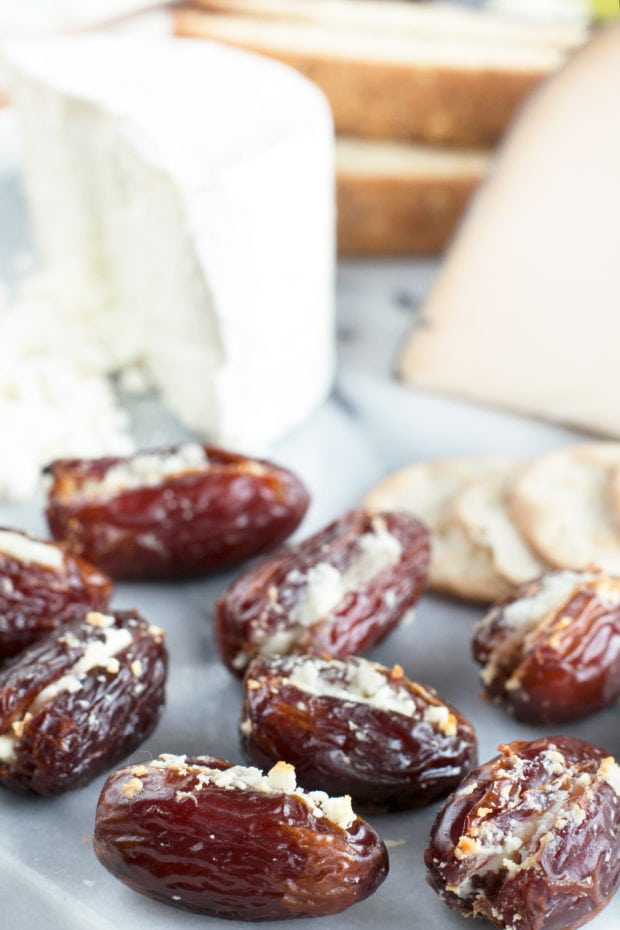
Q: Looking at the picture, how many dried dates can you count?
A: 8